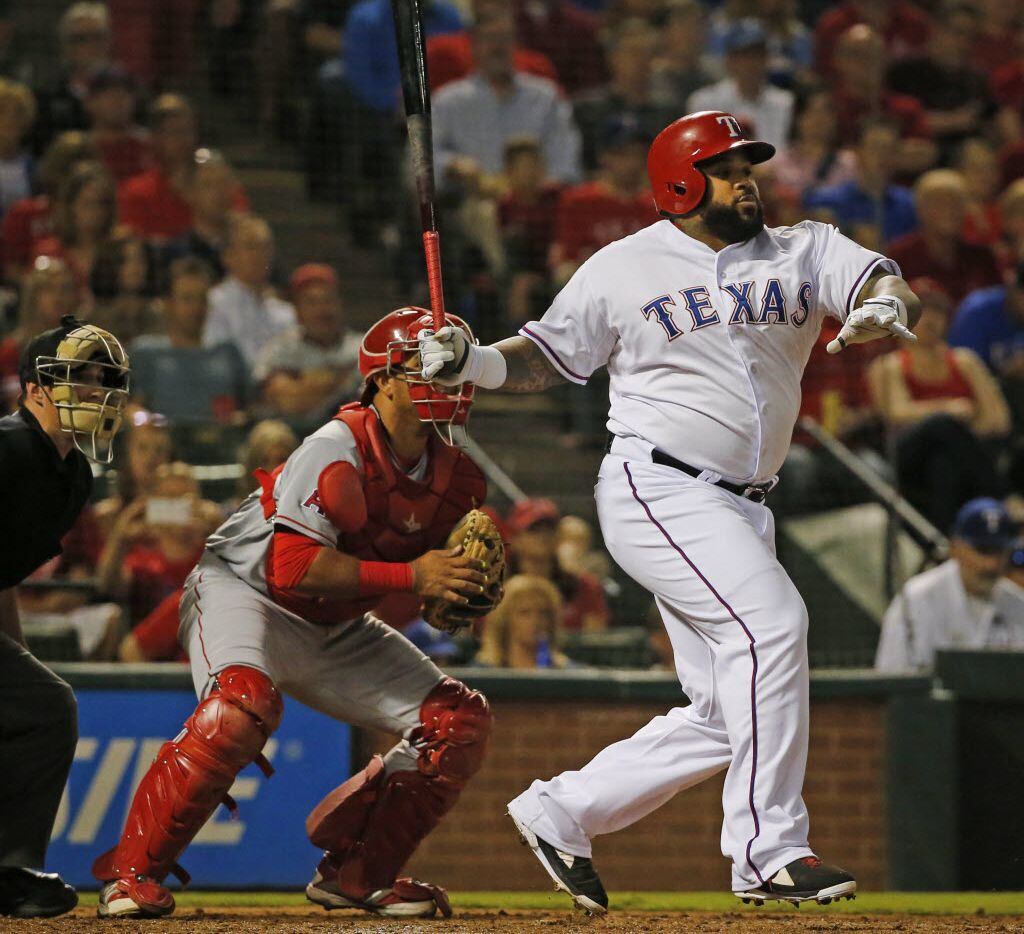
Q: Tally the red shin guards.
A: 2